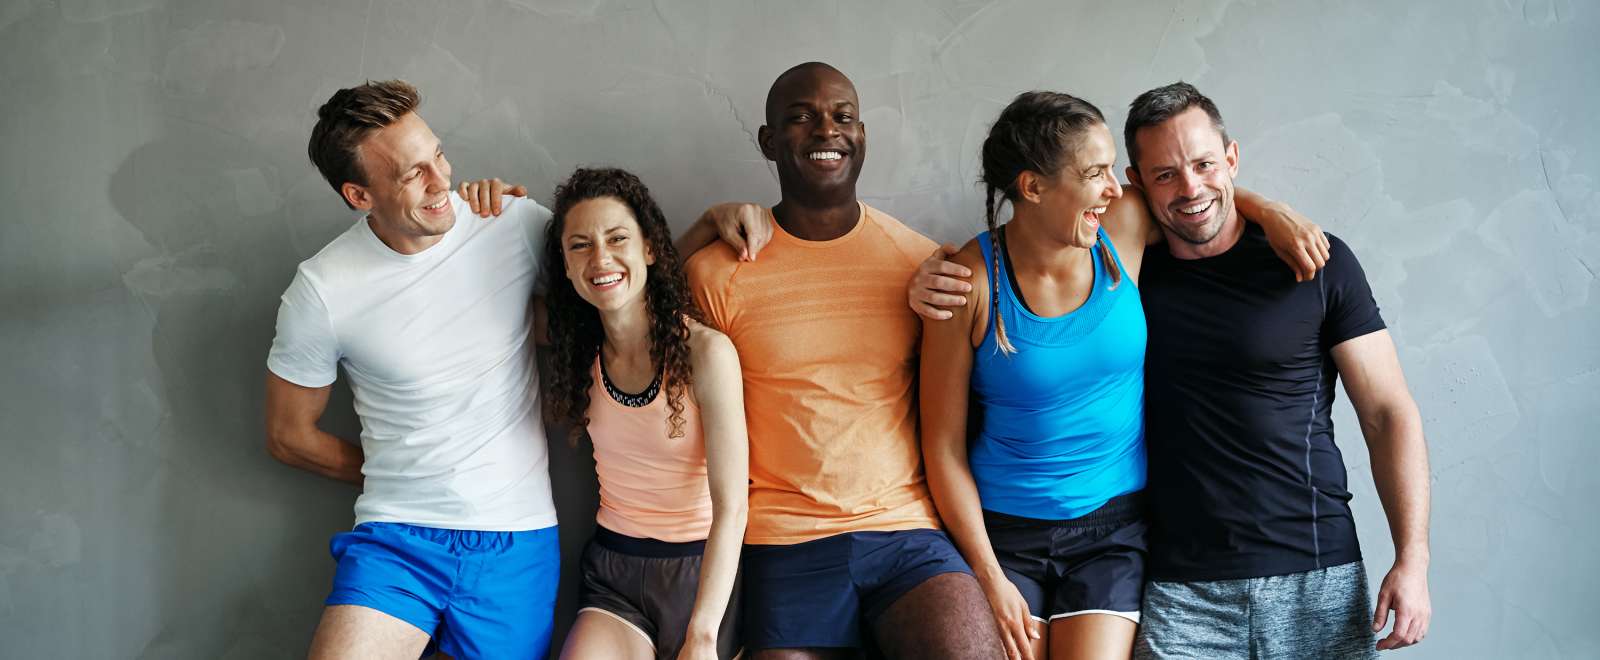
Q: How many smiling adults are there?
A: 5